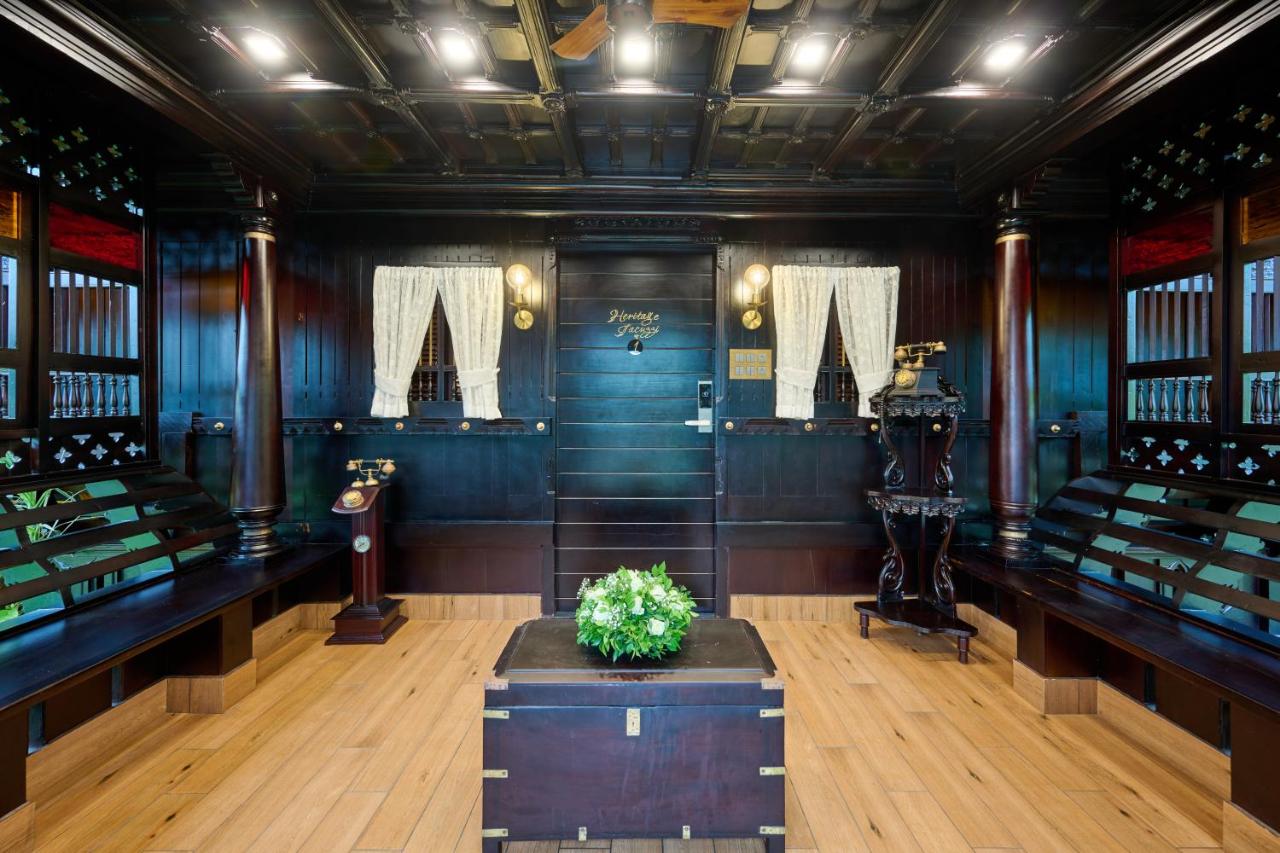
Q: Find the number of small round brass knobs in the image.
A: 10